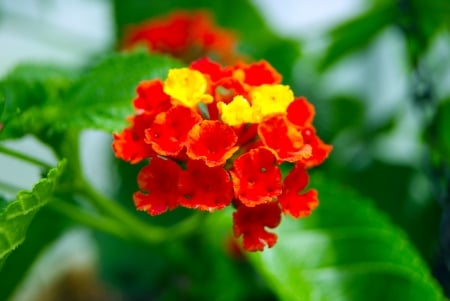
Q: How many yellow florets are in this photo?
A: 3